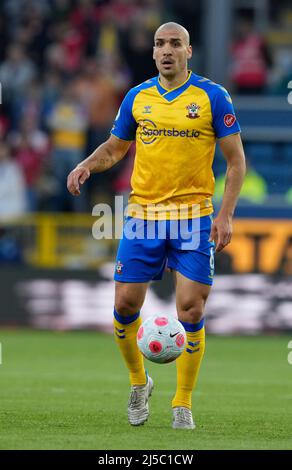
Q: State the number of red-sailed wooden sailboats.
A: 0